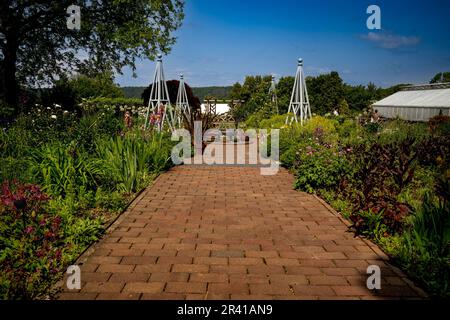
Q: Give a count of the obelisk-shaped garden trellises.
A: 4